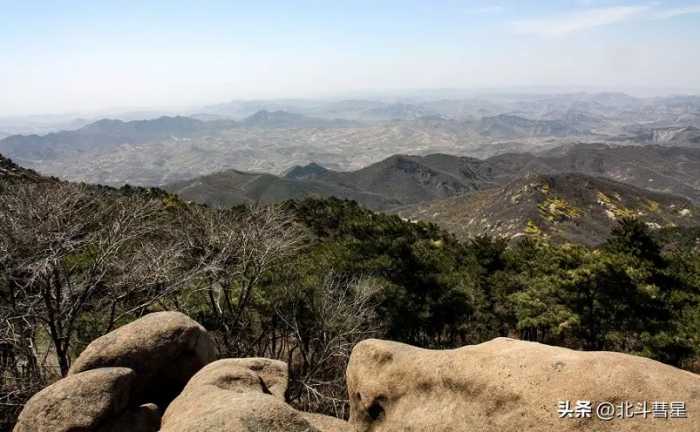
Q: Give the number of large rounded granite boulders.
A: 4